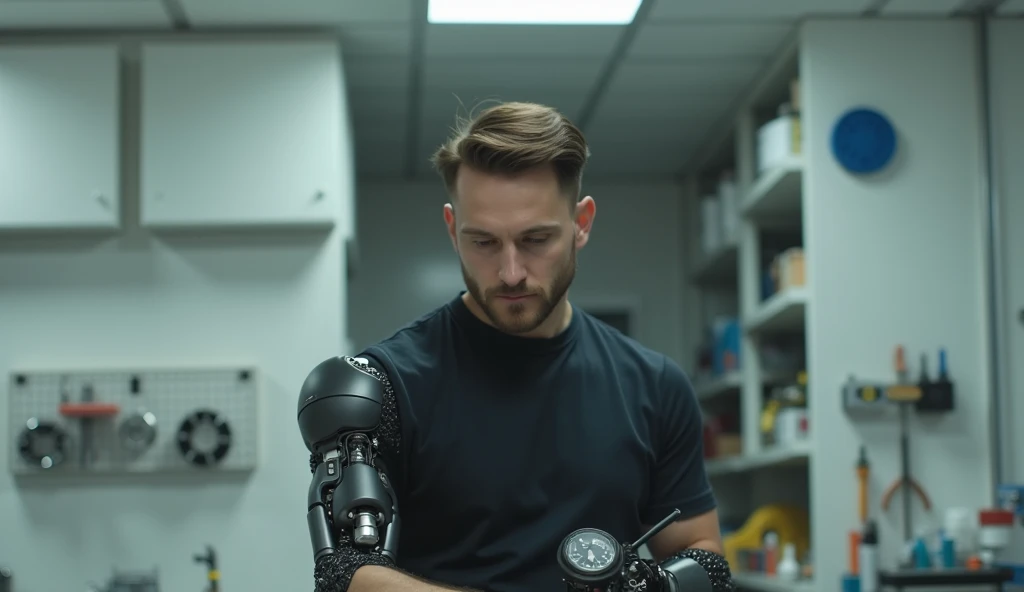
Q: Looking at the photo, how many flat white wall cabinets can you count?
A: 2